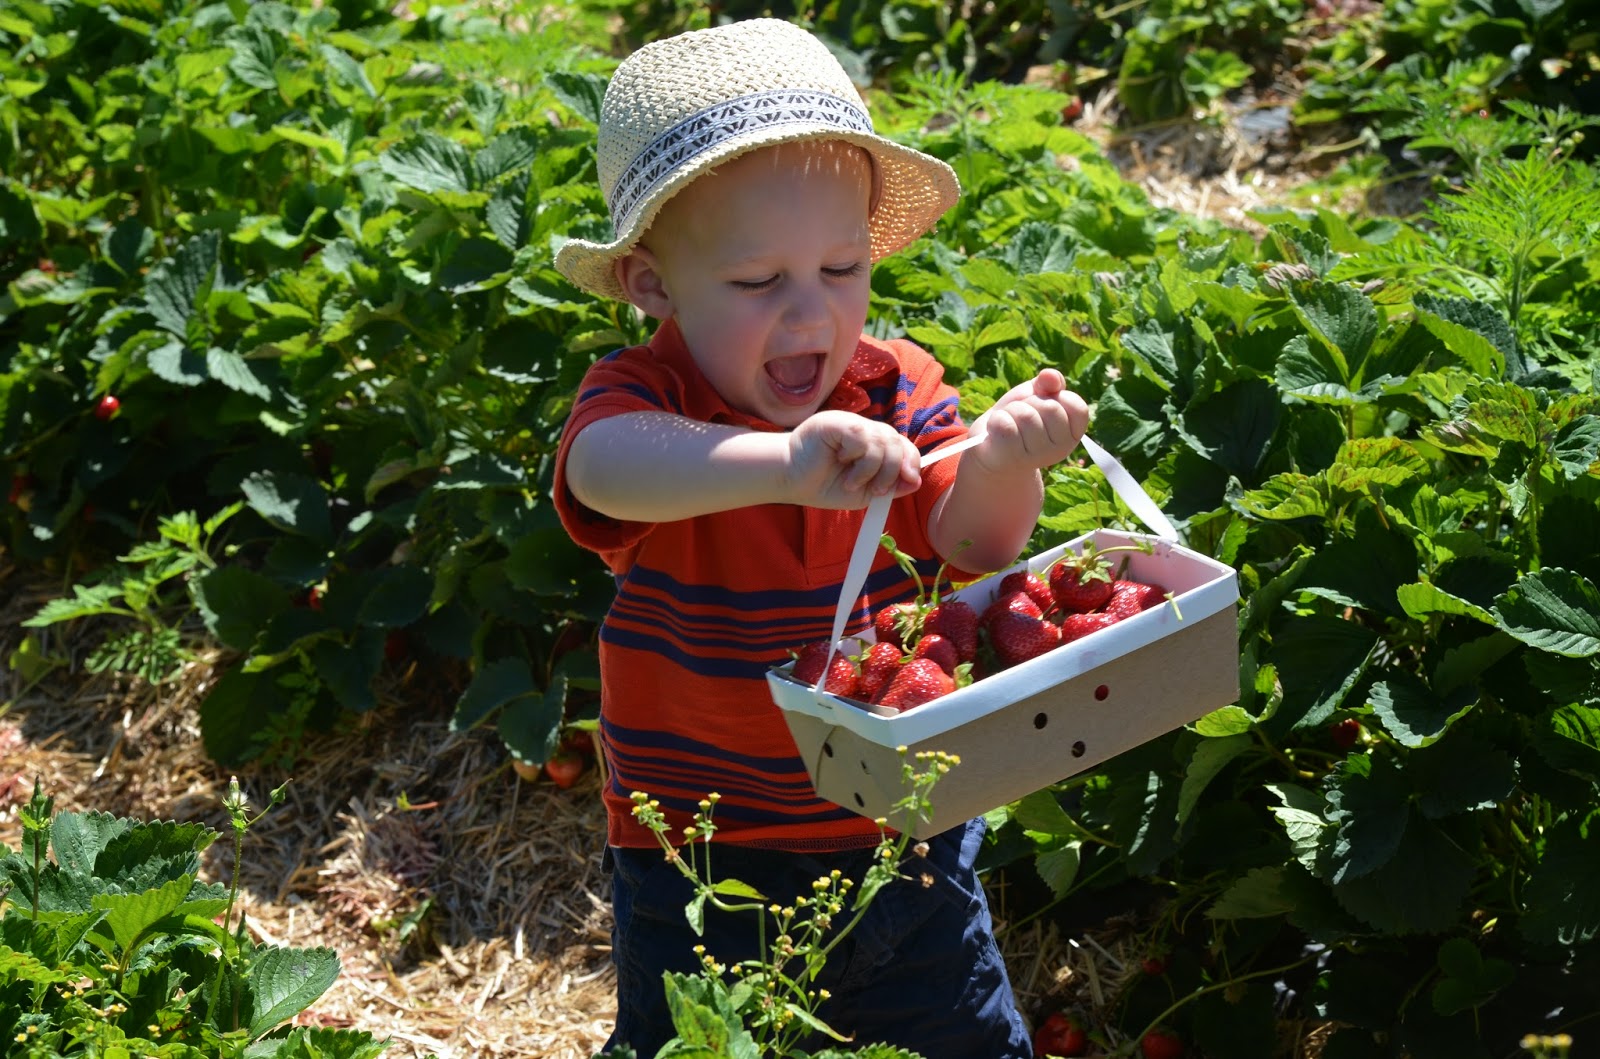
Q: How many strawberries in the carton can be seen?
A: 12